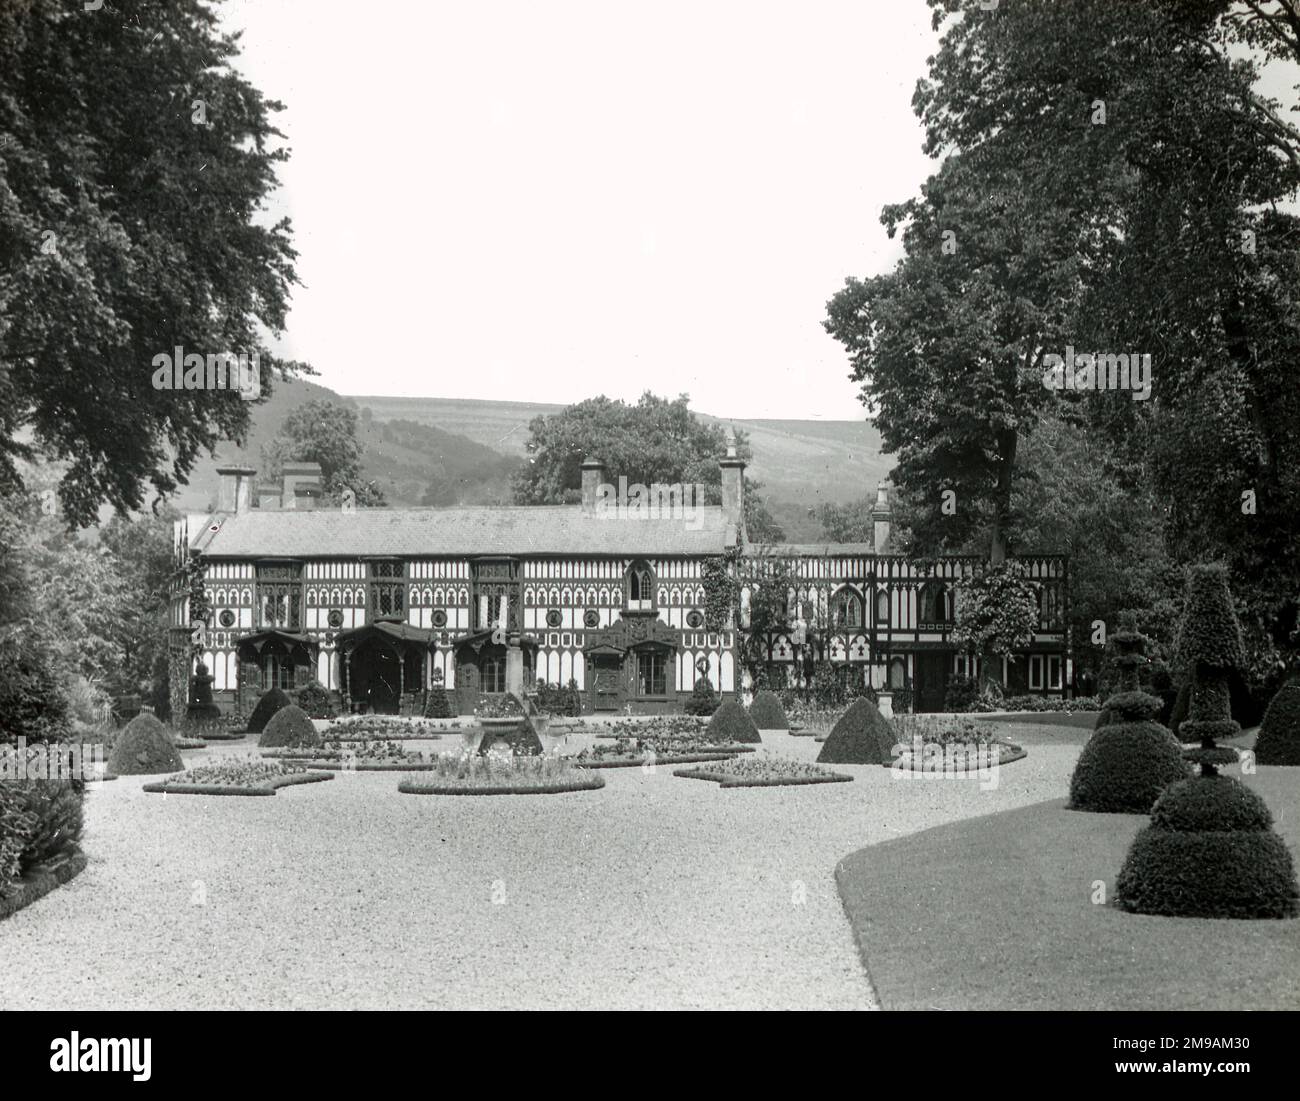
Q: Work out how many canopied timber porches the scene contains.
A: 3